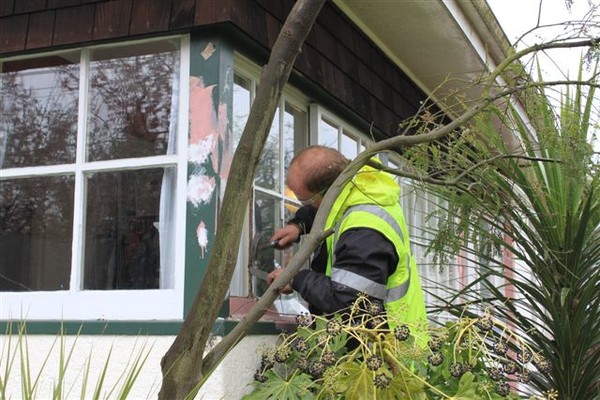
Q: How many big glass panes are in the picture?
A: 4